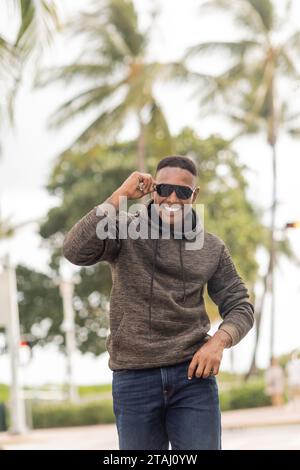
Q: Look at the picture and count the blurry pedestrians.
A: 2